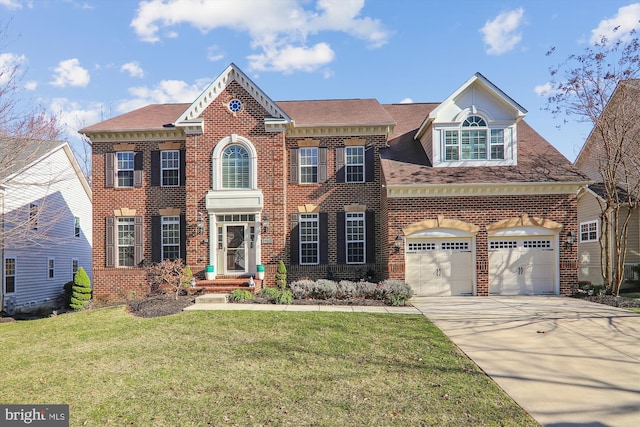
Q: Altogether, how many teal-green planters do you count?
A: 2